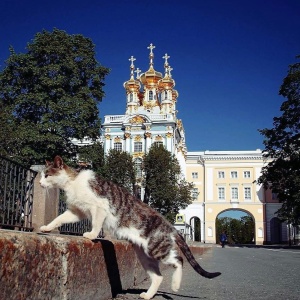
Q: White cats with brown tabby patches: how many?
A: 1